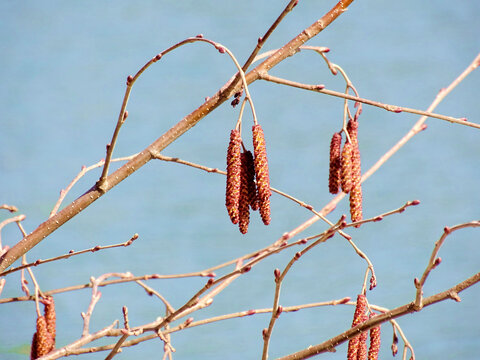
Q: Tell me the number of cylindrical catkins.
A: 13